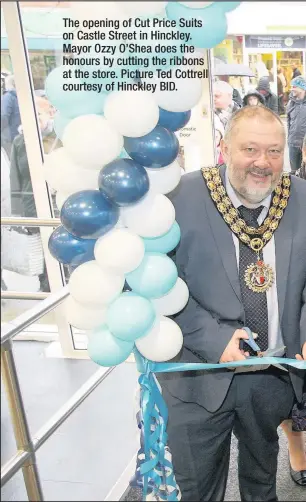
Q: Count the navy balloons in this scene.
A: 5